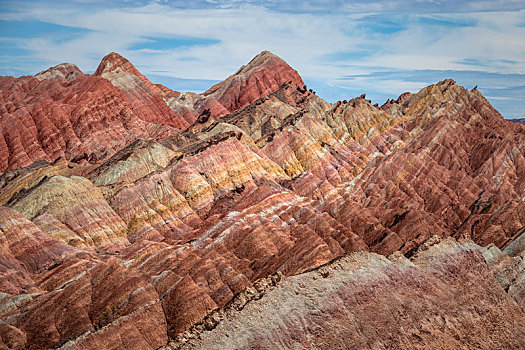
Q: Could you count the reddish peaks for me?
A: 2